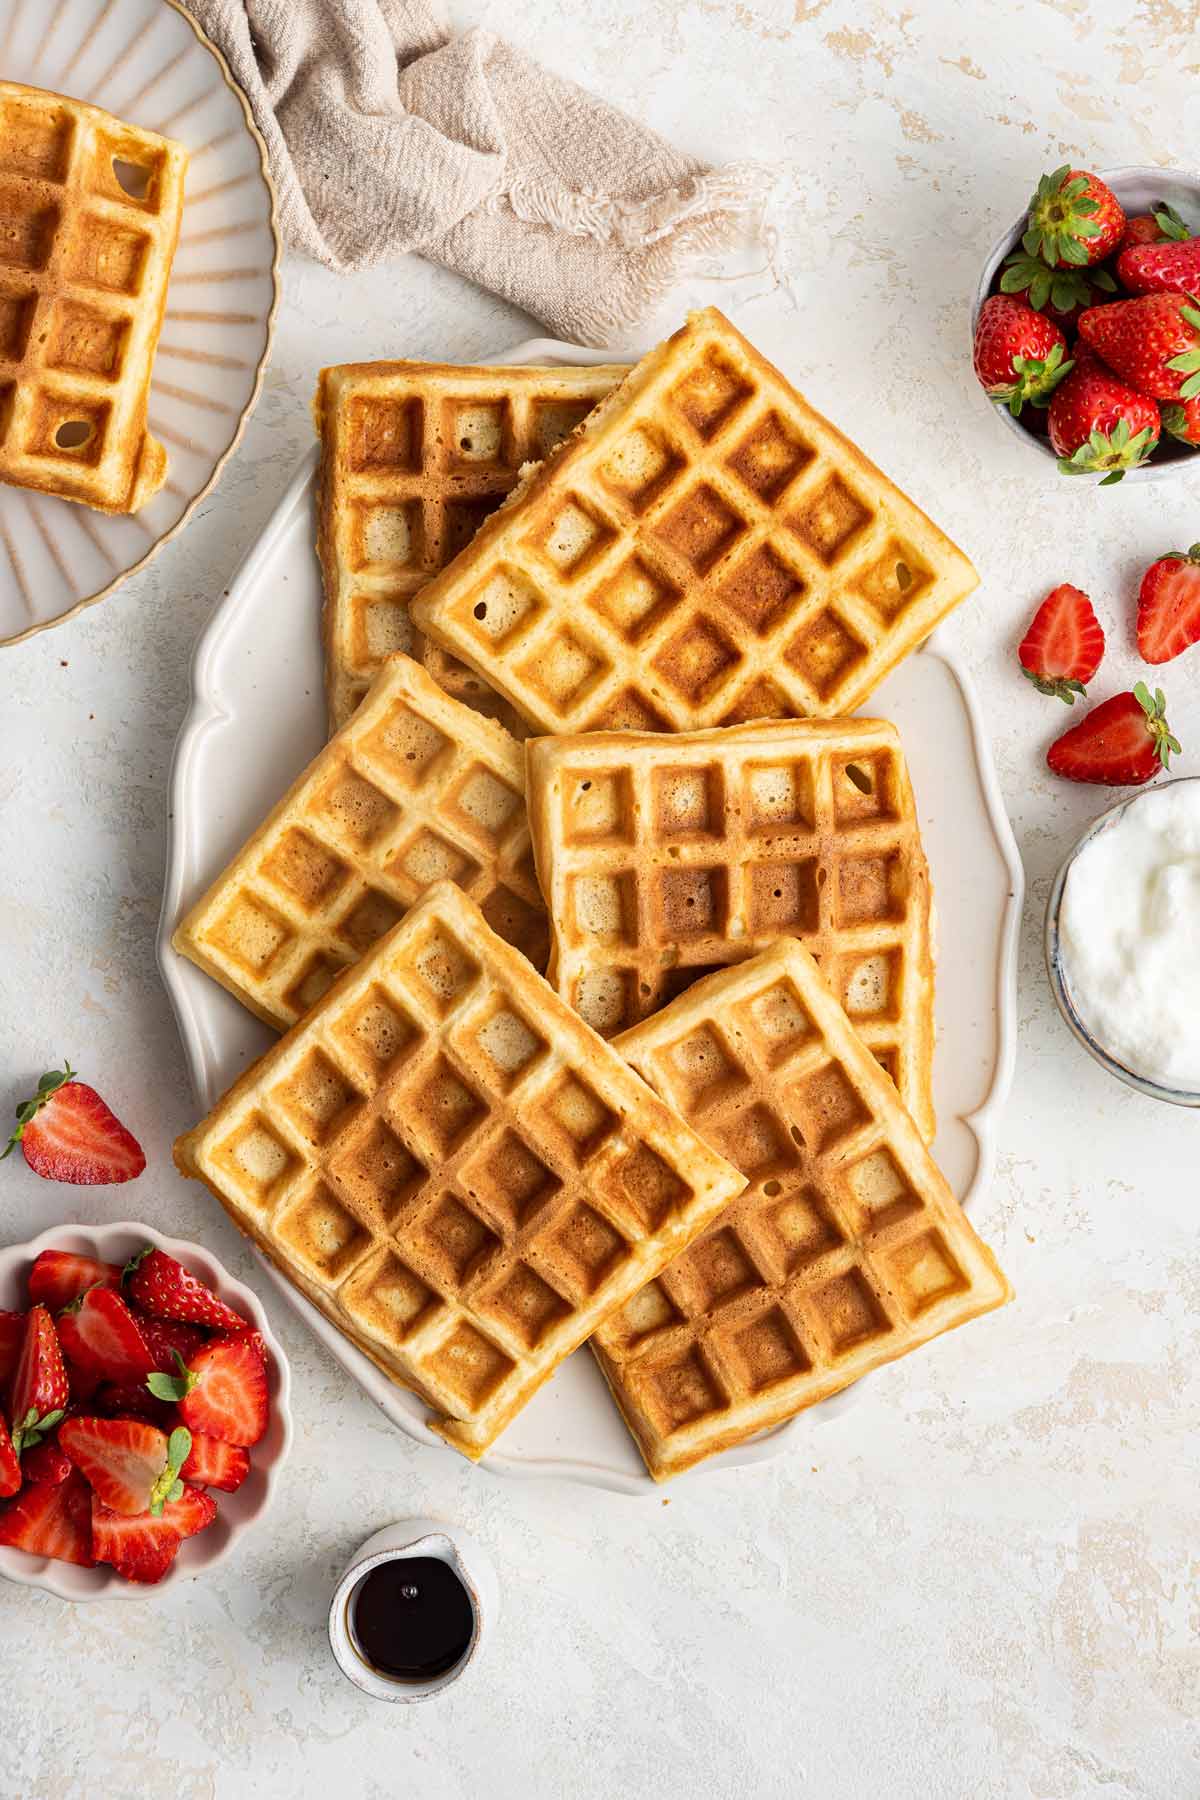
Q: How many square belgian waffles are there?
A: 7